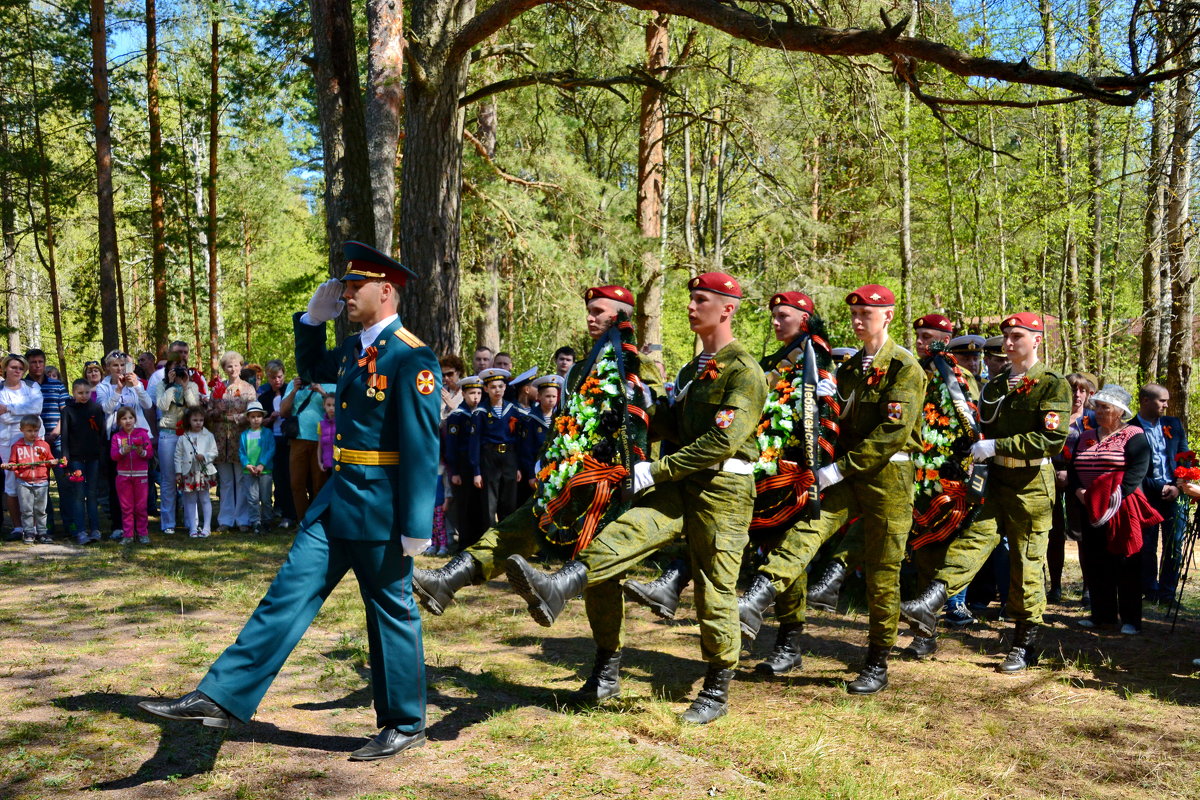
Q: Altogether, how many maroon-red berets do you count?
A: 6